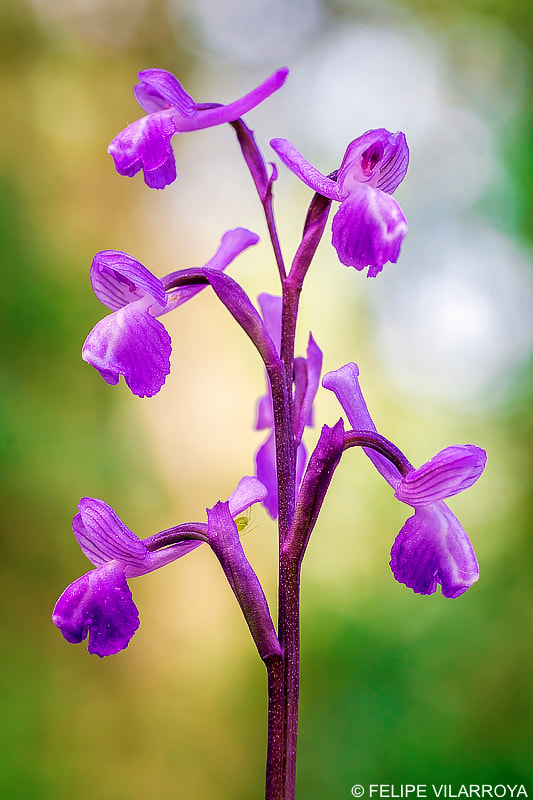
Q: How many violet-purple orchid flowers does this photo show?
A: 6